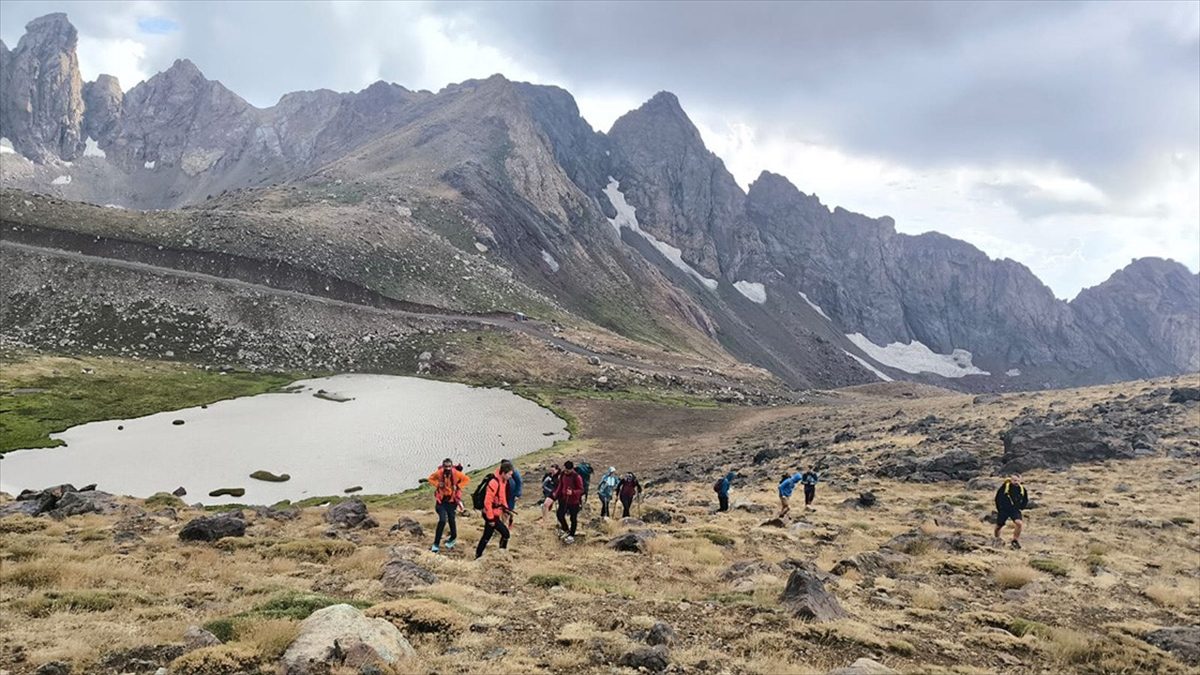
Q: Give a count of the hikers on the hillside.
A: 12